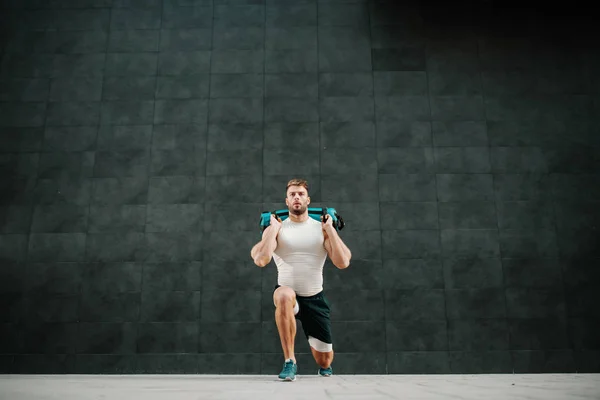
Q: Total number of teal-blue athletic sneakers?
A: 2